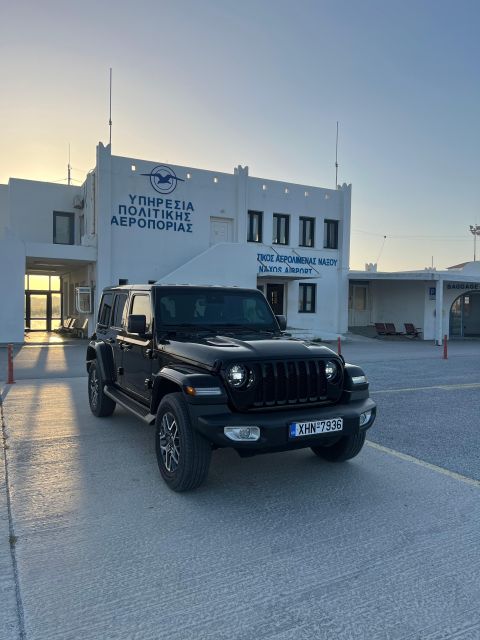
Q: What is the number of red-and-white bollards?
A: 3